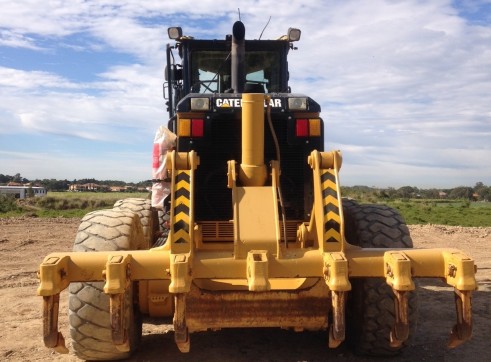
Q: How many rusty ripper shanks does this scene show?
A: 6